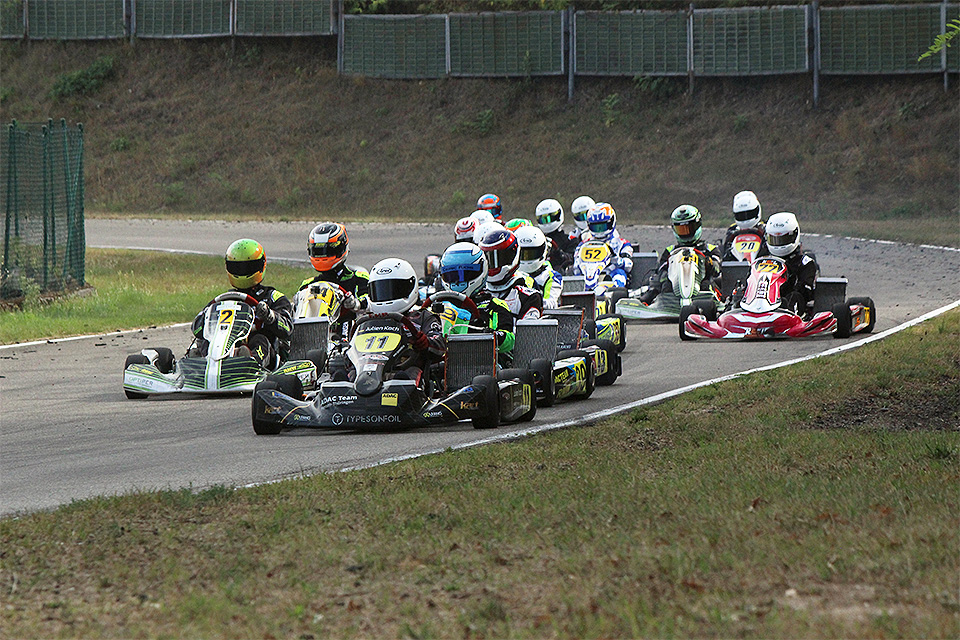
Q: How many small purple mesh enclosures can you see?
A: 0